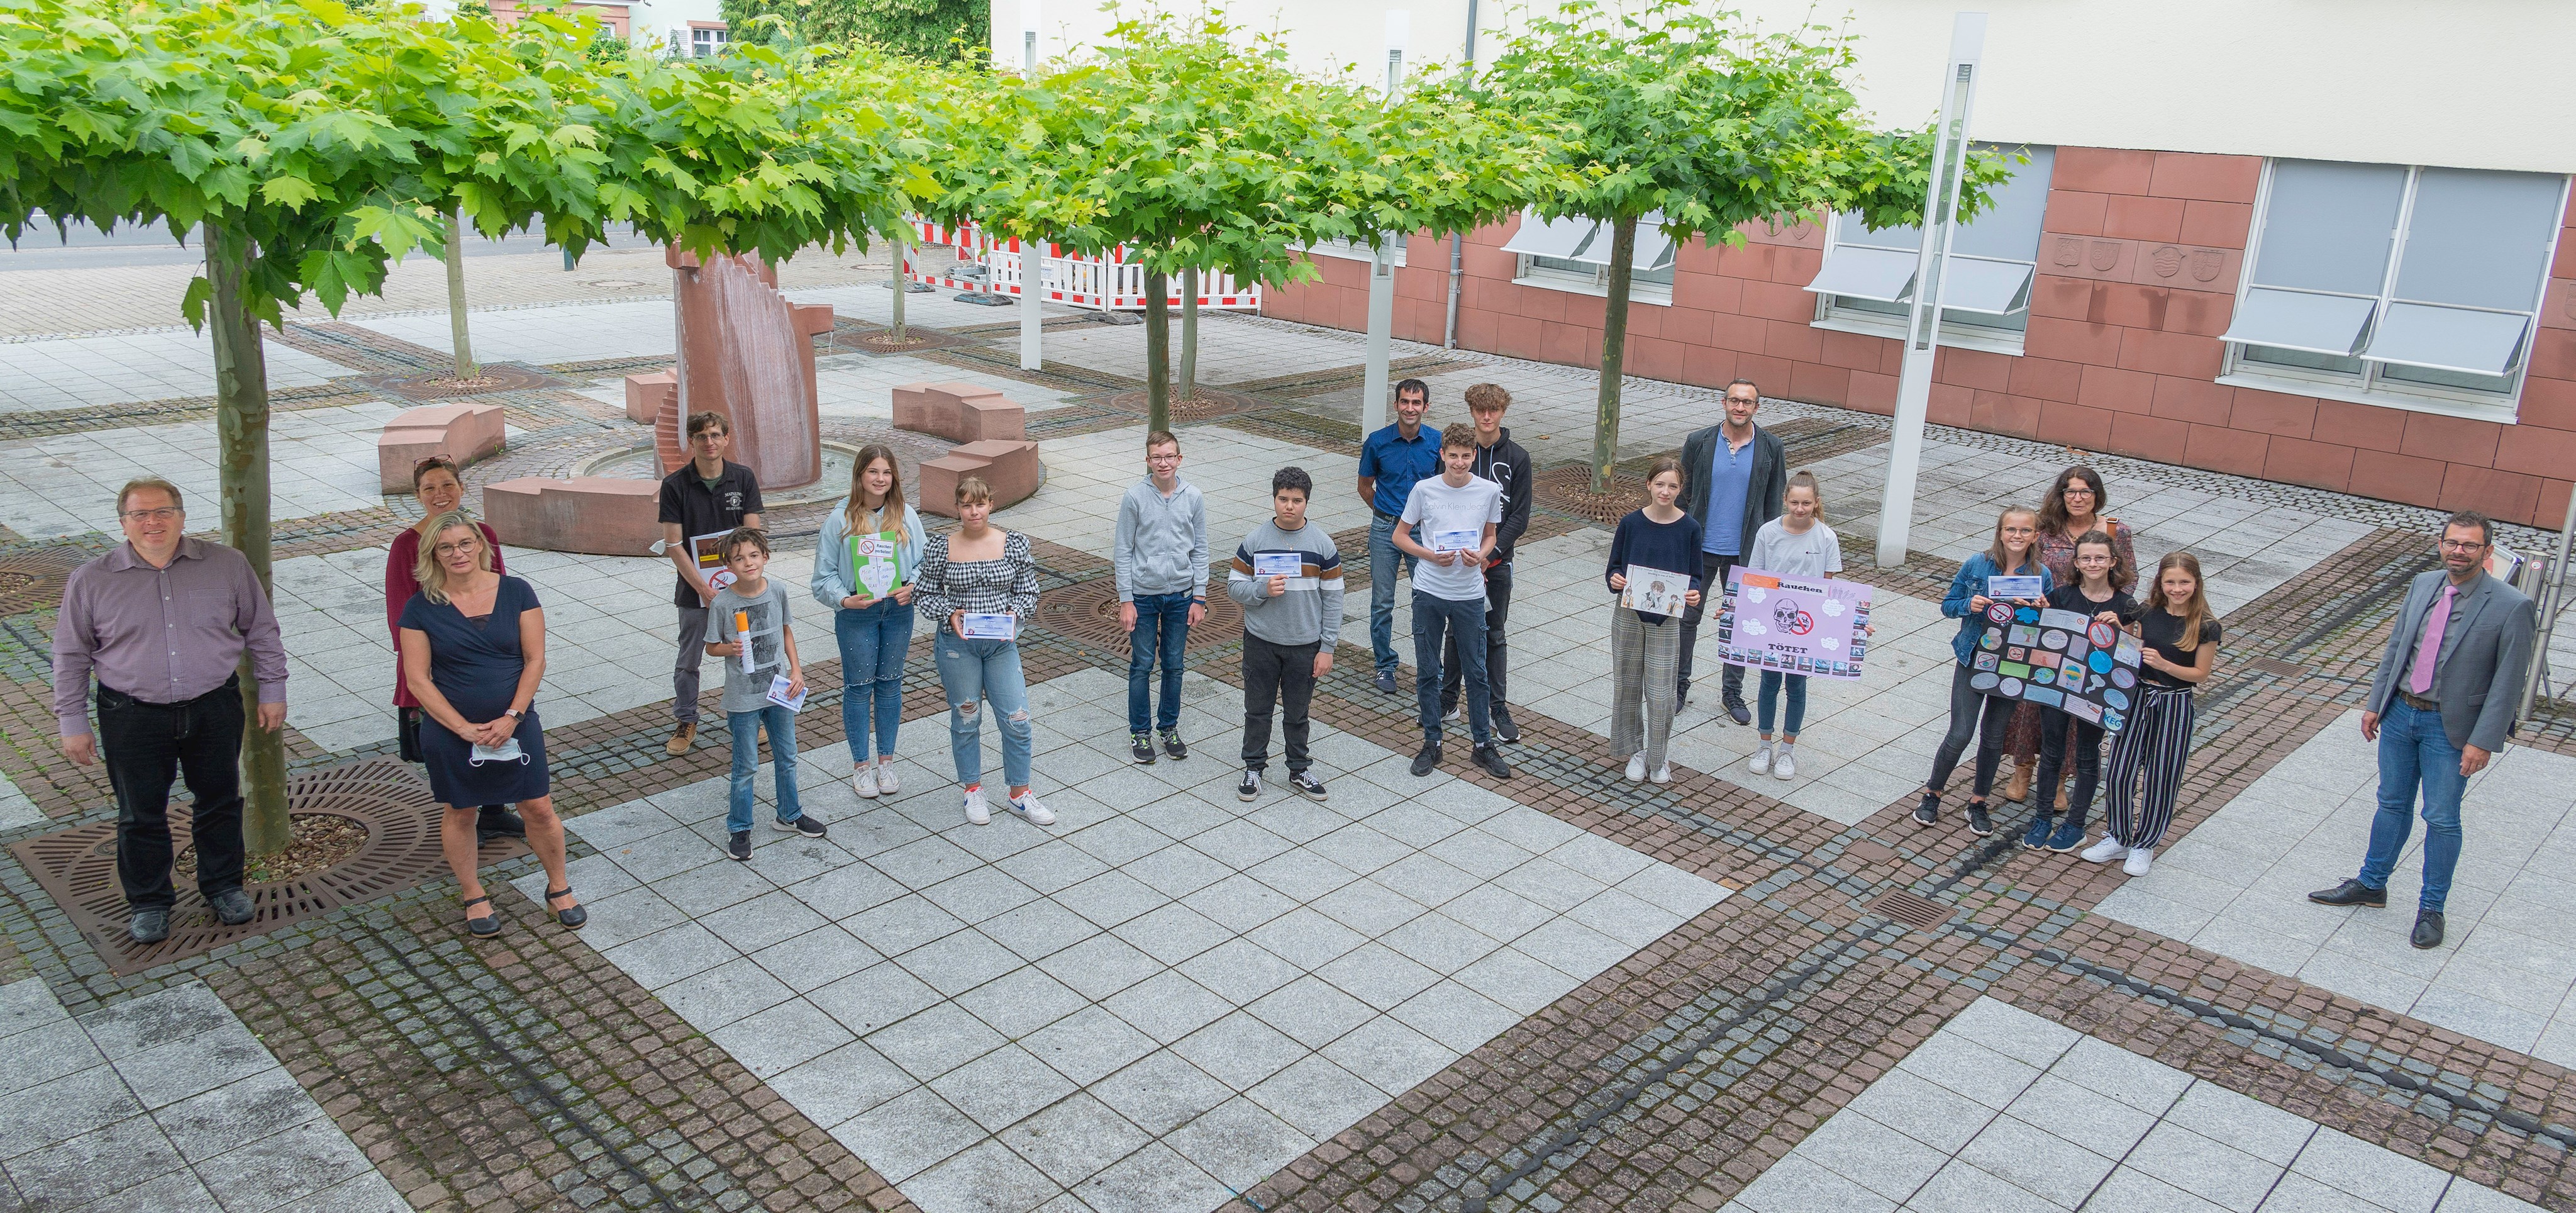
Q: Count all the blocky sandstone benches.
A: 5